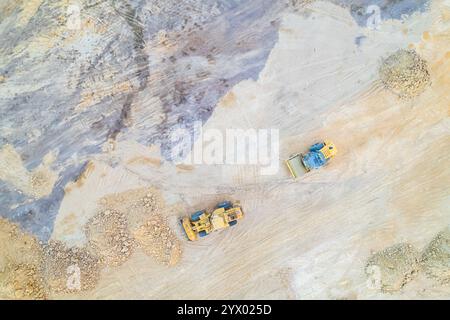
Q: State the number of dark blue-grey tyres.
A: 4